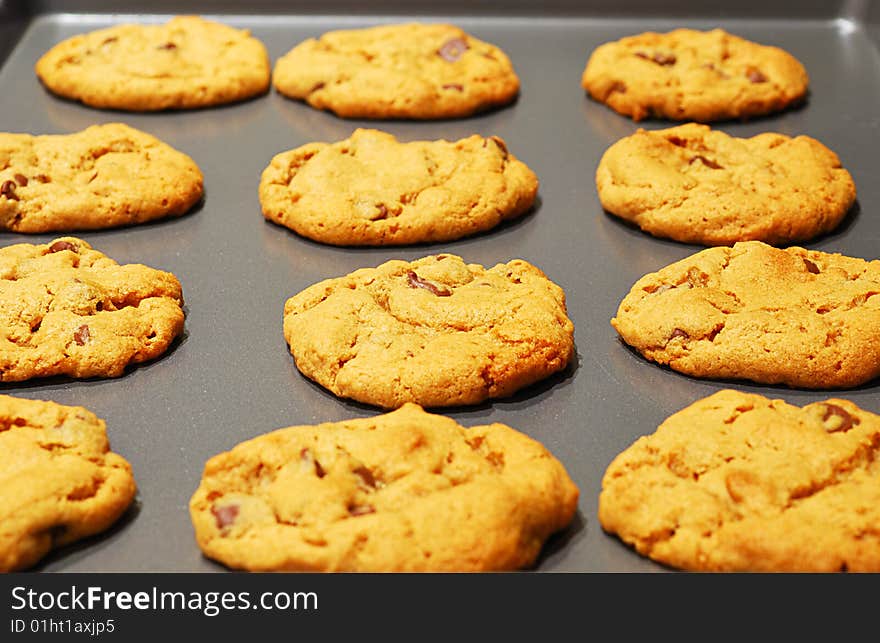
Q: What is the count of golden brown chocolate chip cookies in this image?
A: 12